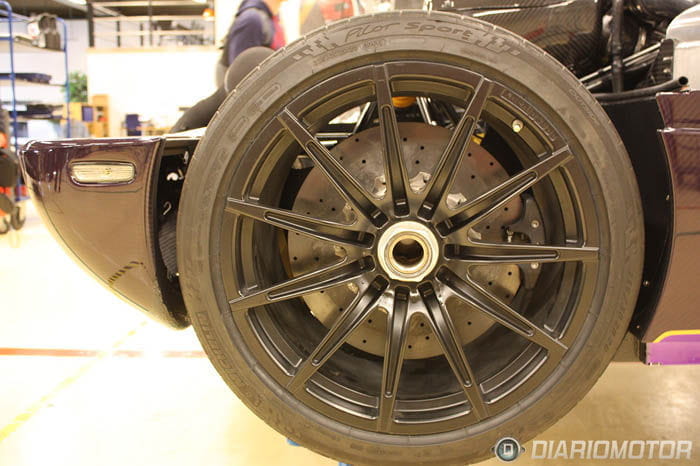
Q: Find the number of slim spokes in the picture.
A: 11